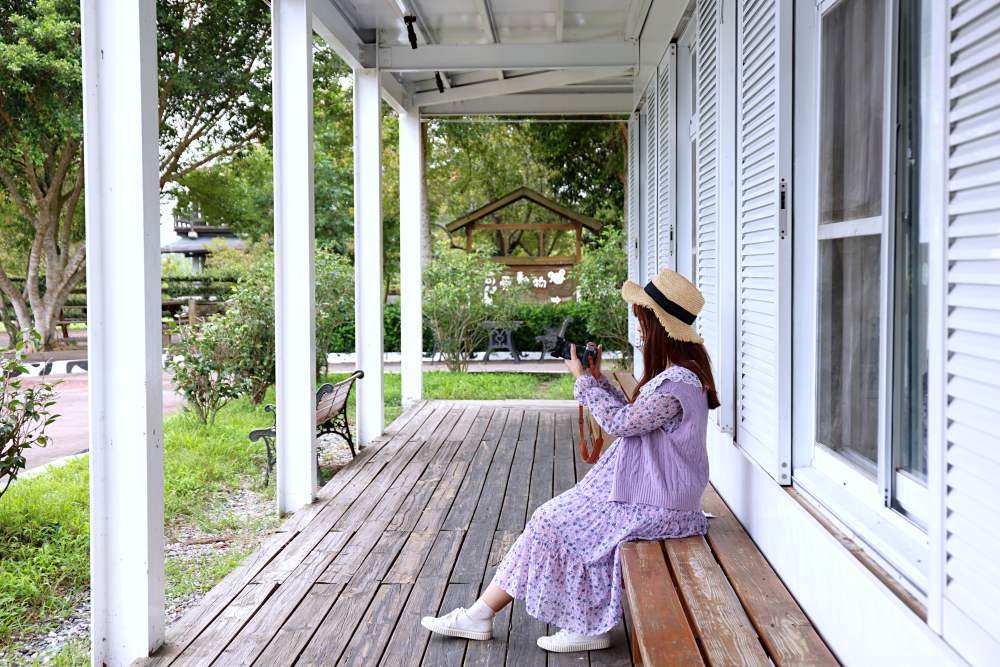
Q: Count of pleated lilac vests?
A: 1